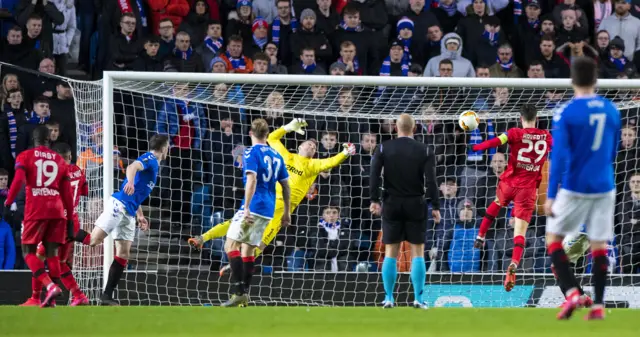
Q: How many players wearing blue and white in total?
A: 3